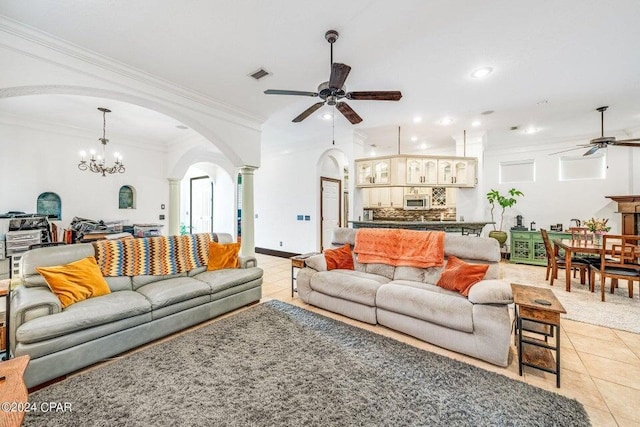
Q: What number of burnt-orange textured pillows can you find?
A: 2